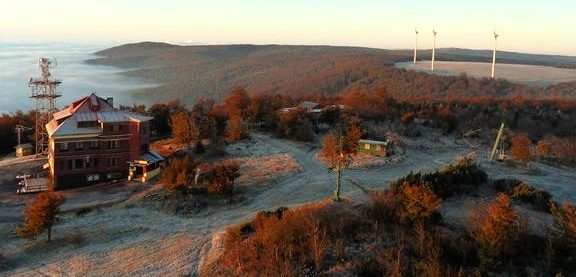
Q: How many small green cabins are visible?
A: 1